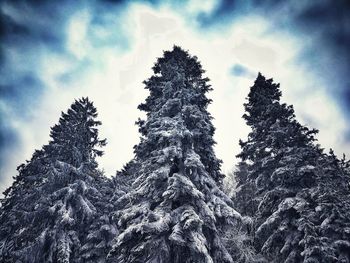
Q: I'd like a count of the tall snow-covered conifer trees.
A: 3